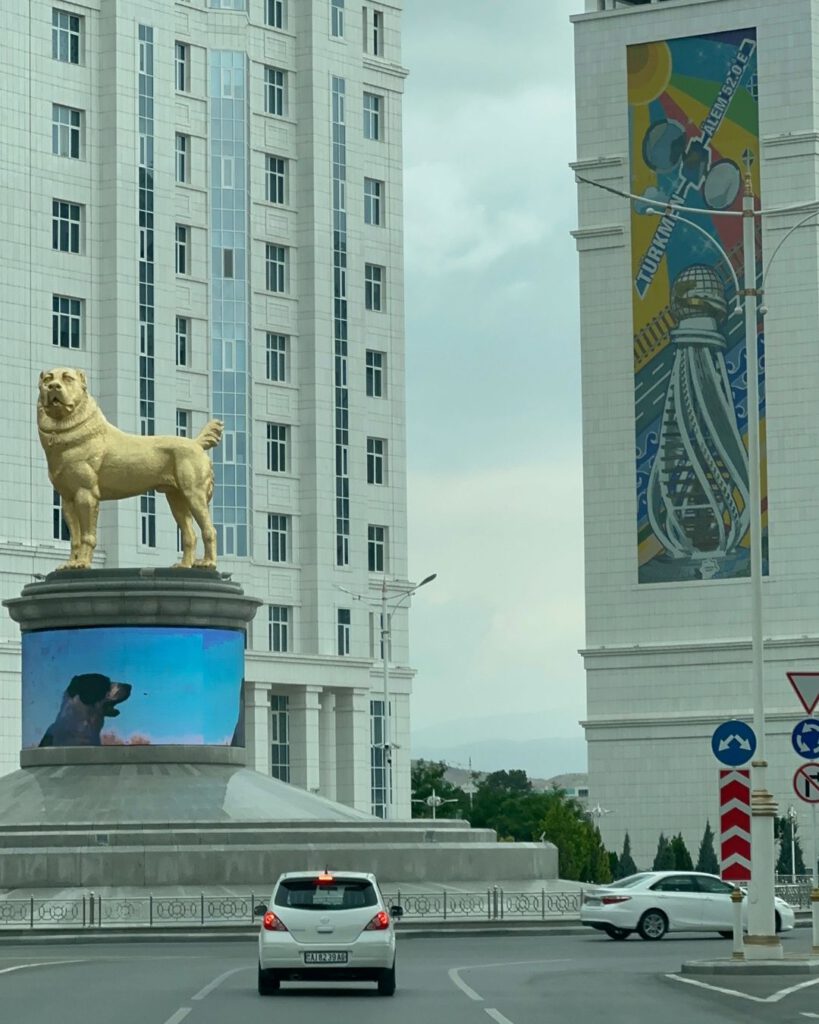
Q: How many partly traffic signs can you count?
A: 3